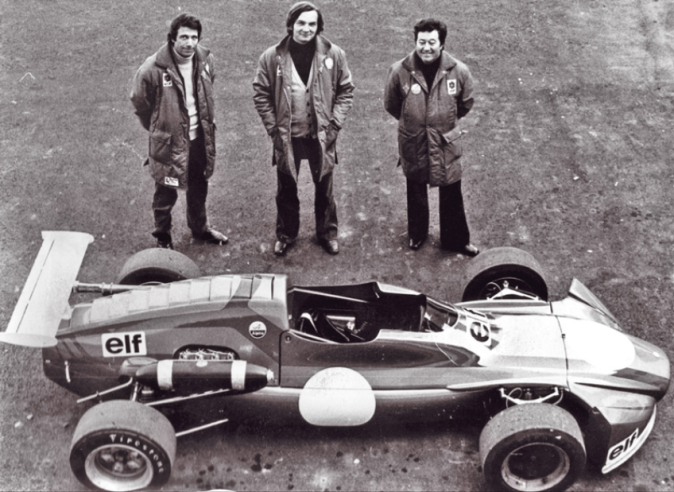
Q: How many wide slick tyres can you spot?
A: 4